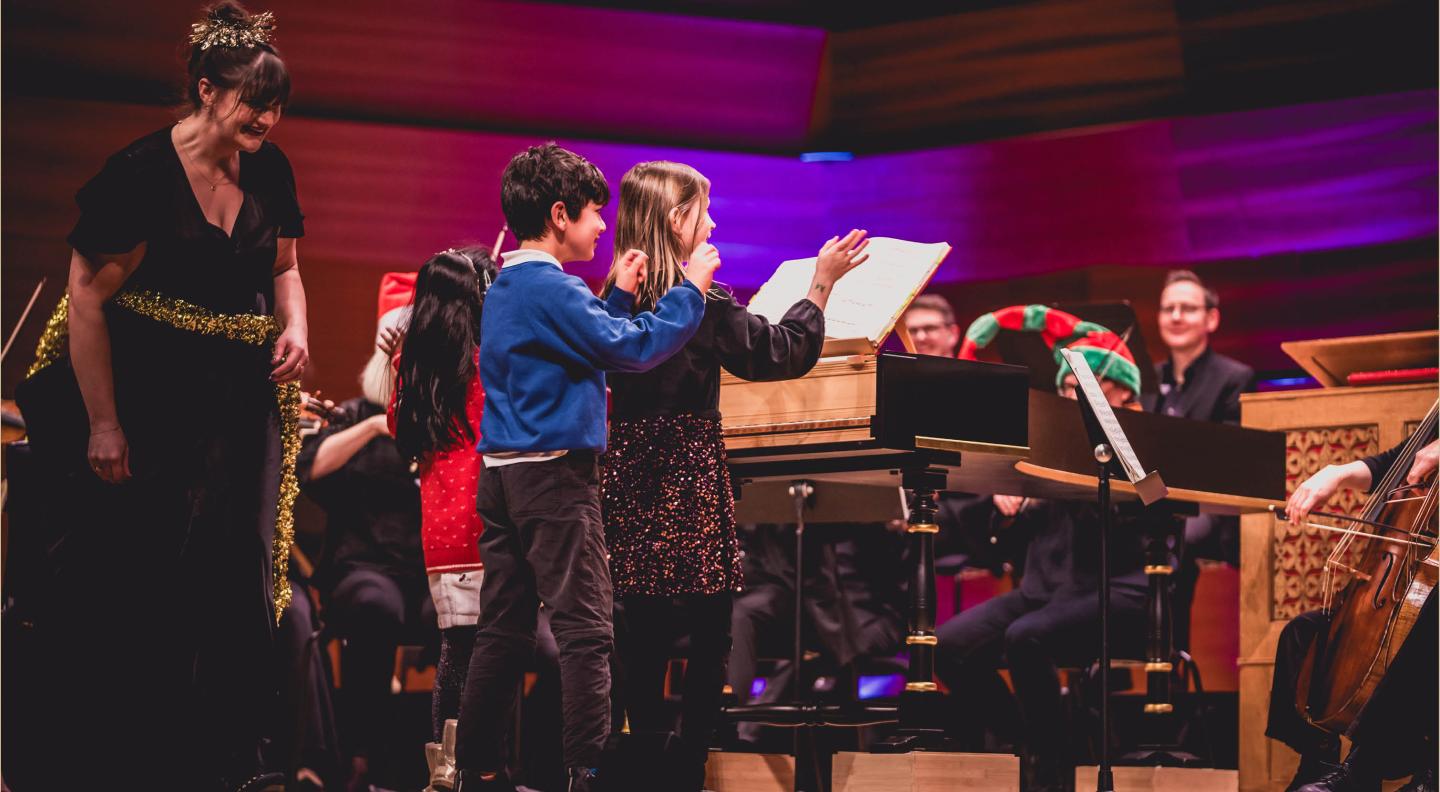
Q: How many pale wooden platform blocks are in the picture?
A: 3